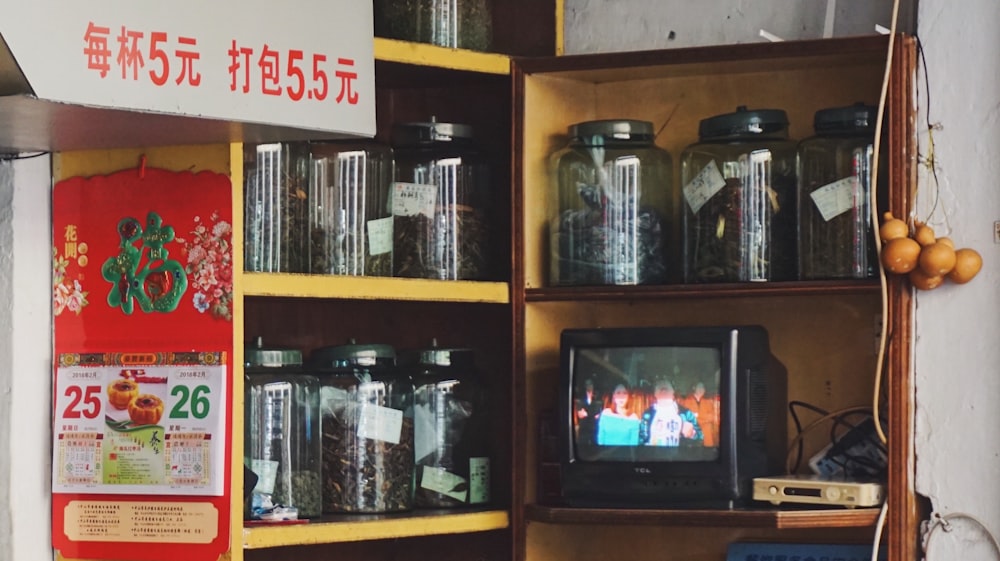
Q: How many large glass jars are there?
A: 10